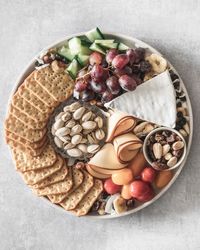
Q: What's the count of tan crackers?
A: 15